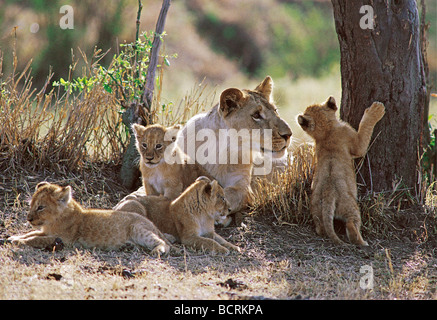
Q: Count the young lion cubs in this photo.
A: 4